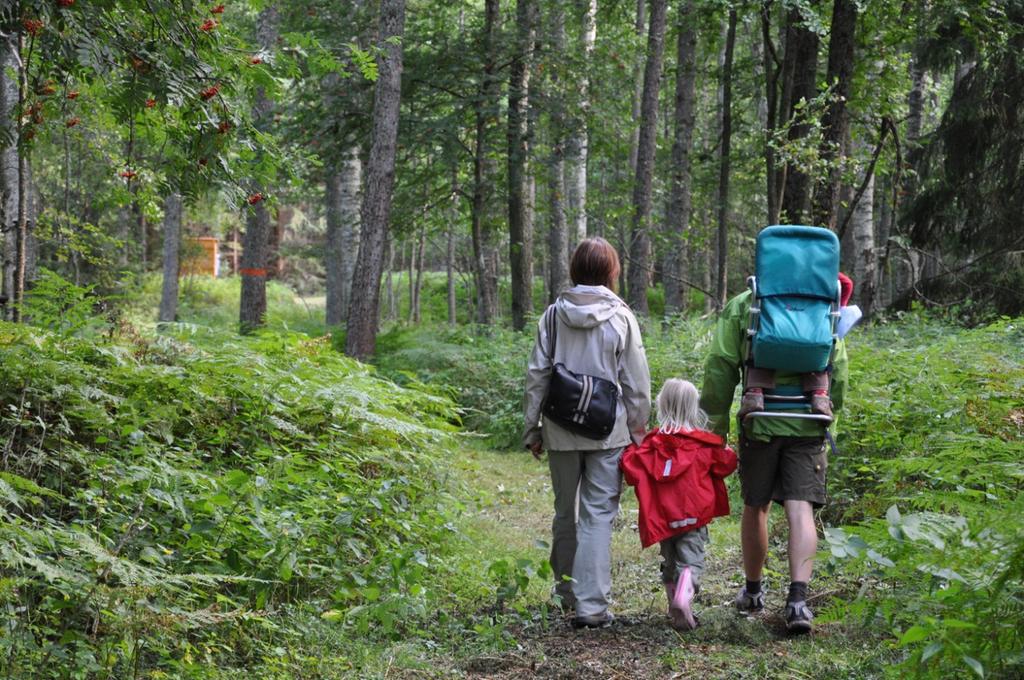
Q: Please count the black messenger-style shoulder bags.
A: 1